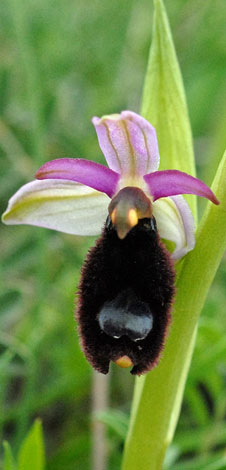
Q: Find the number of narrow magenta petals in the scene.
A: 2